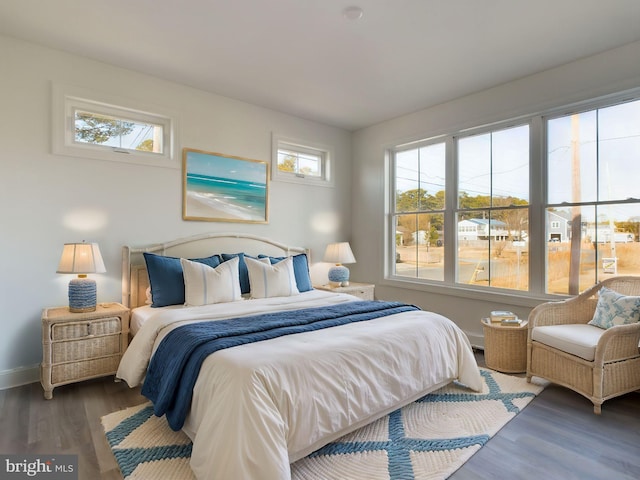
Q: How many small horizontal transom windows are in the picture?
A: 2